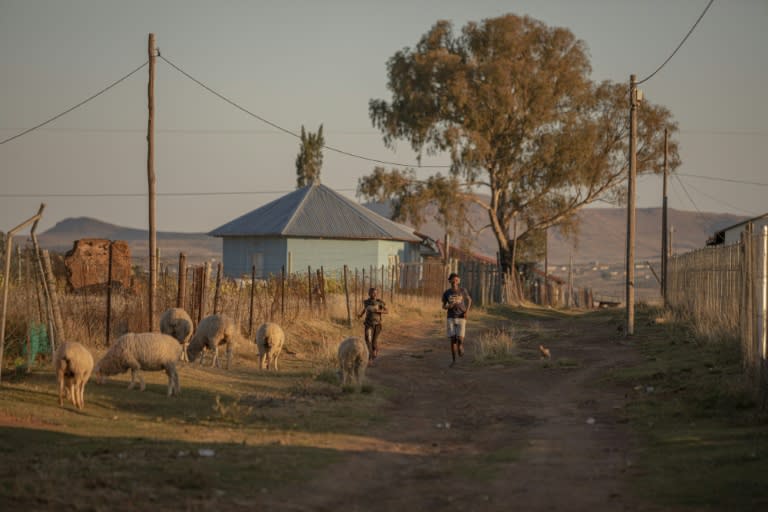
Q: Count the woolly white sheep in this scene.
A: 6